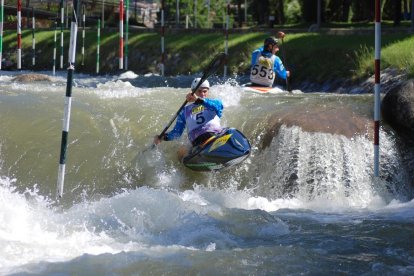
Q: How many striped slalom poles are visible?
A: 13